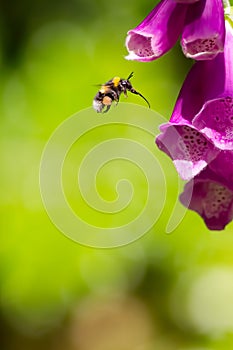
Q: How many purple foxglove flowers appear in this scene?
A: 5